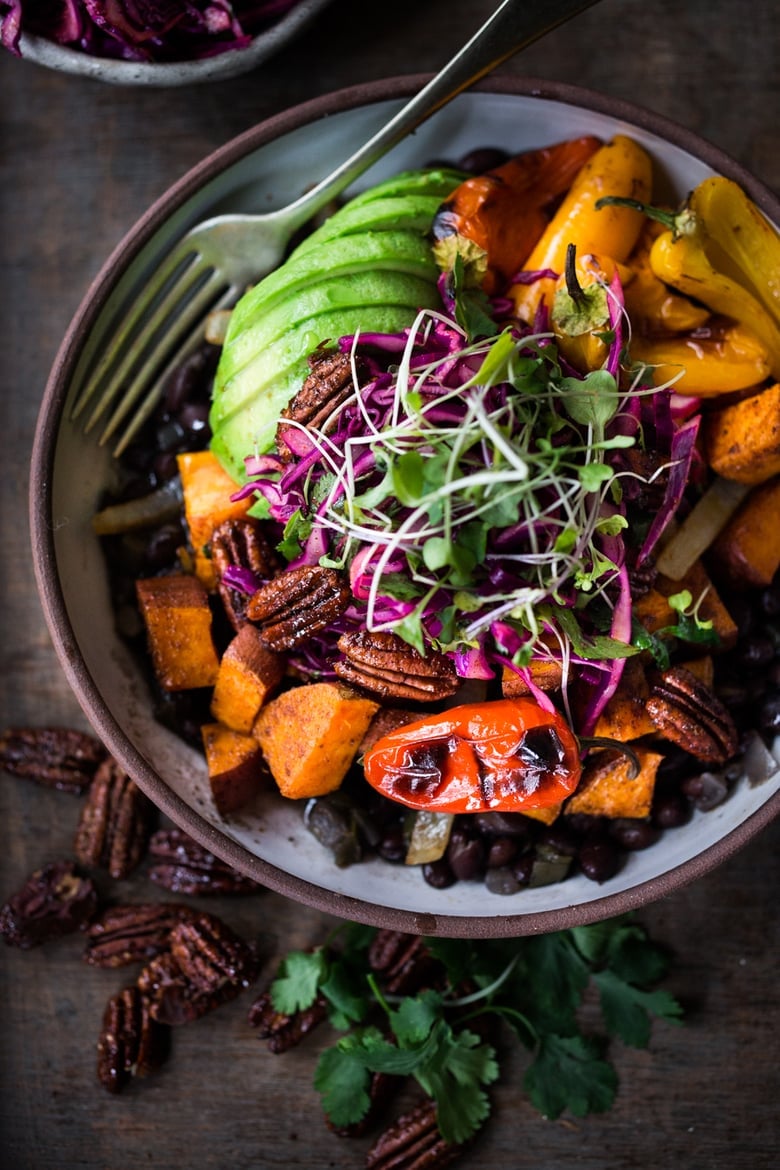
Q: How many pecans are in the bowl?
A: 5